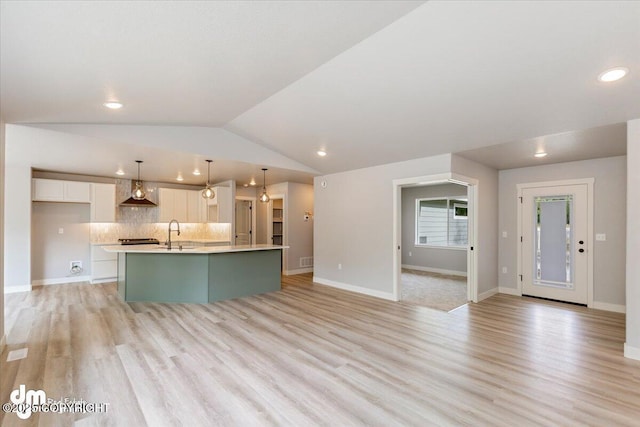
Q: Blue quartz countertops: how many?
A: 0